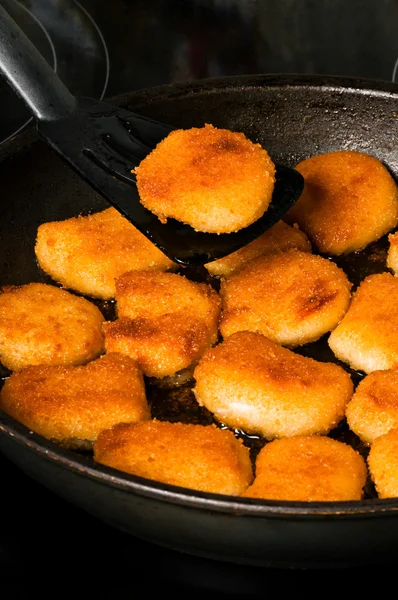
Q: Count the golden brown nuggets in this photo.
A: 15